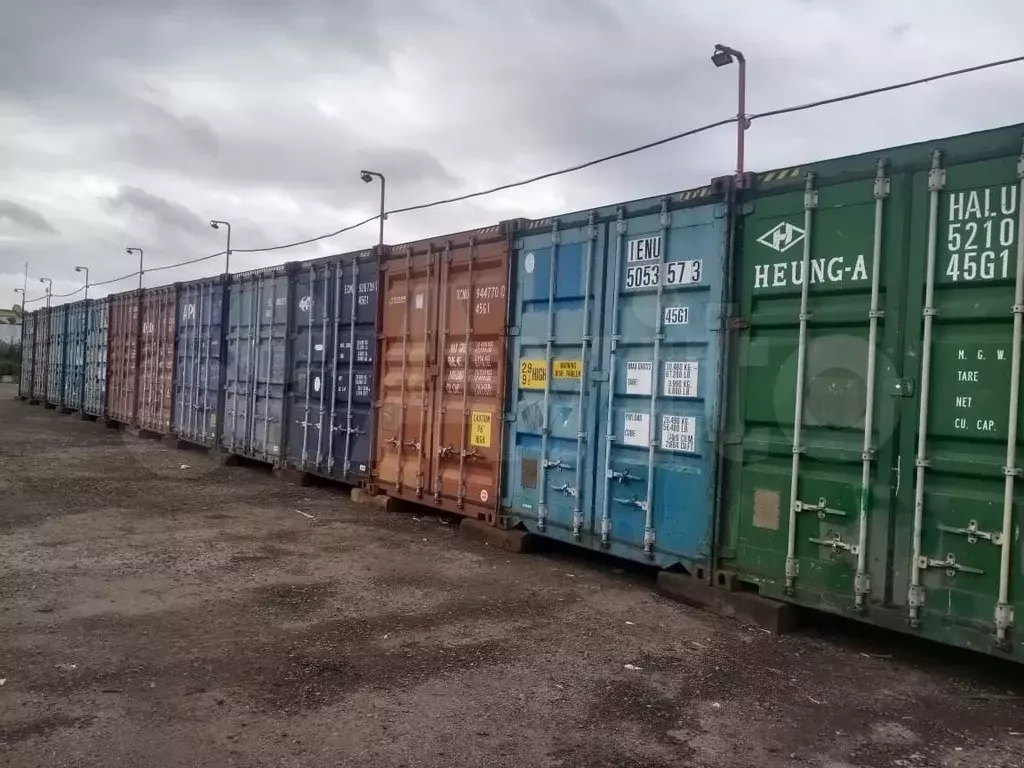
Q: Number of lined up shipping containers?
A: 13